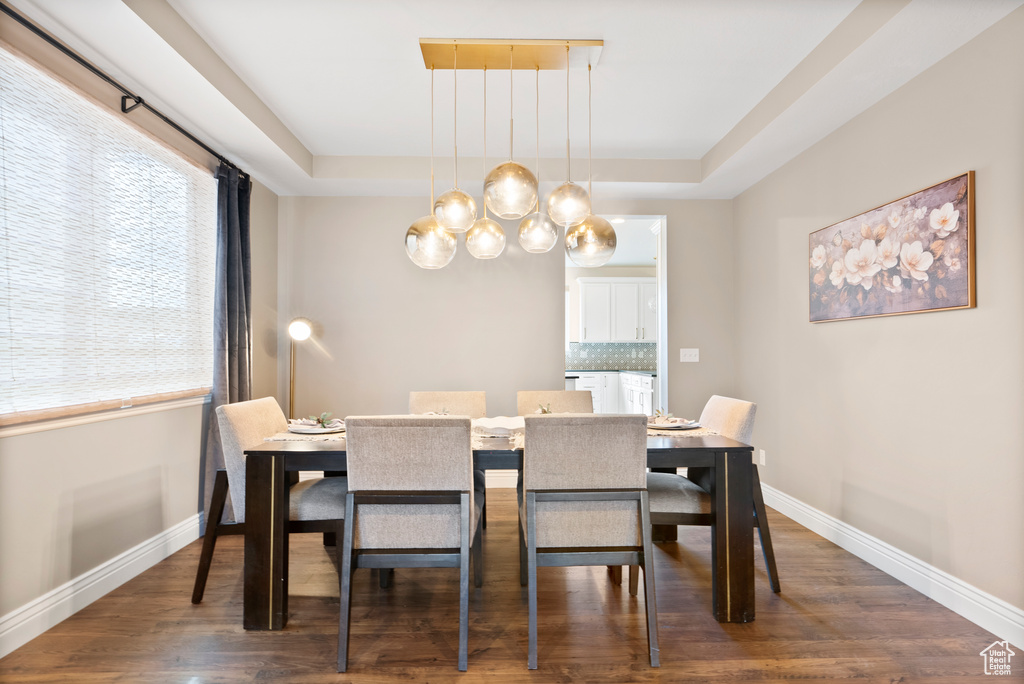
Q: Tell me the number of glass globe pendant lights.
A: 7